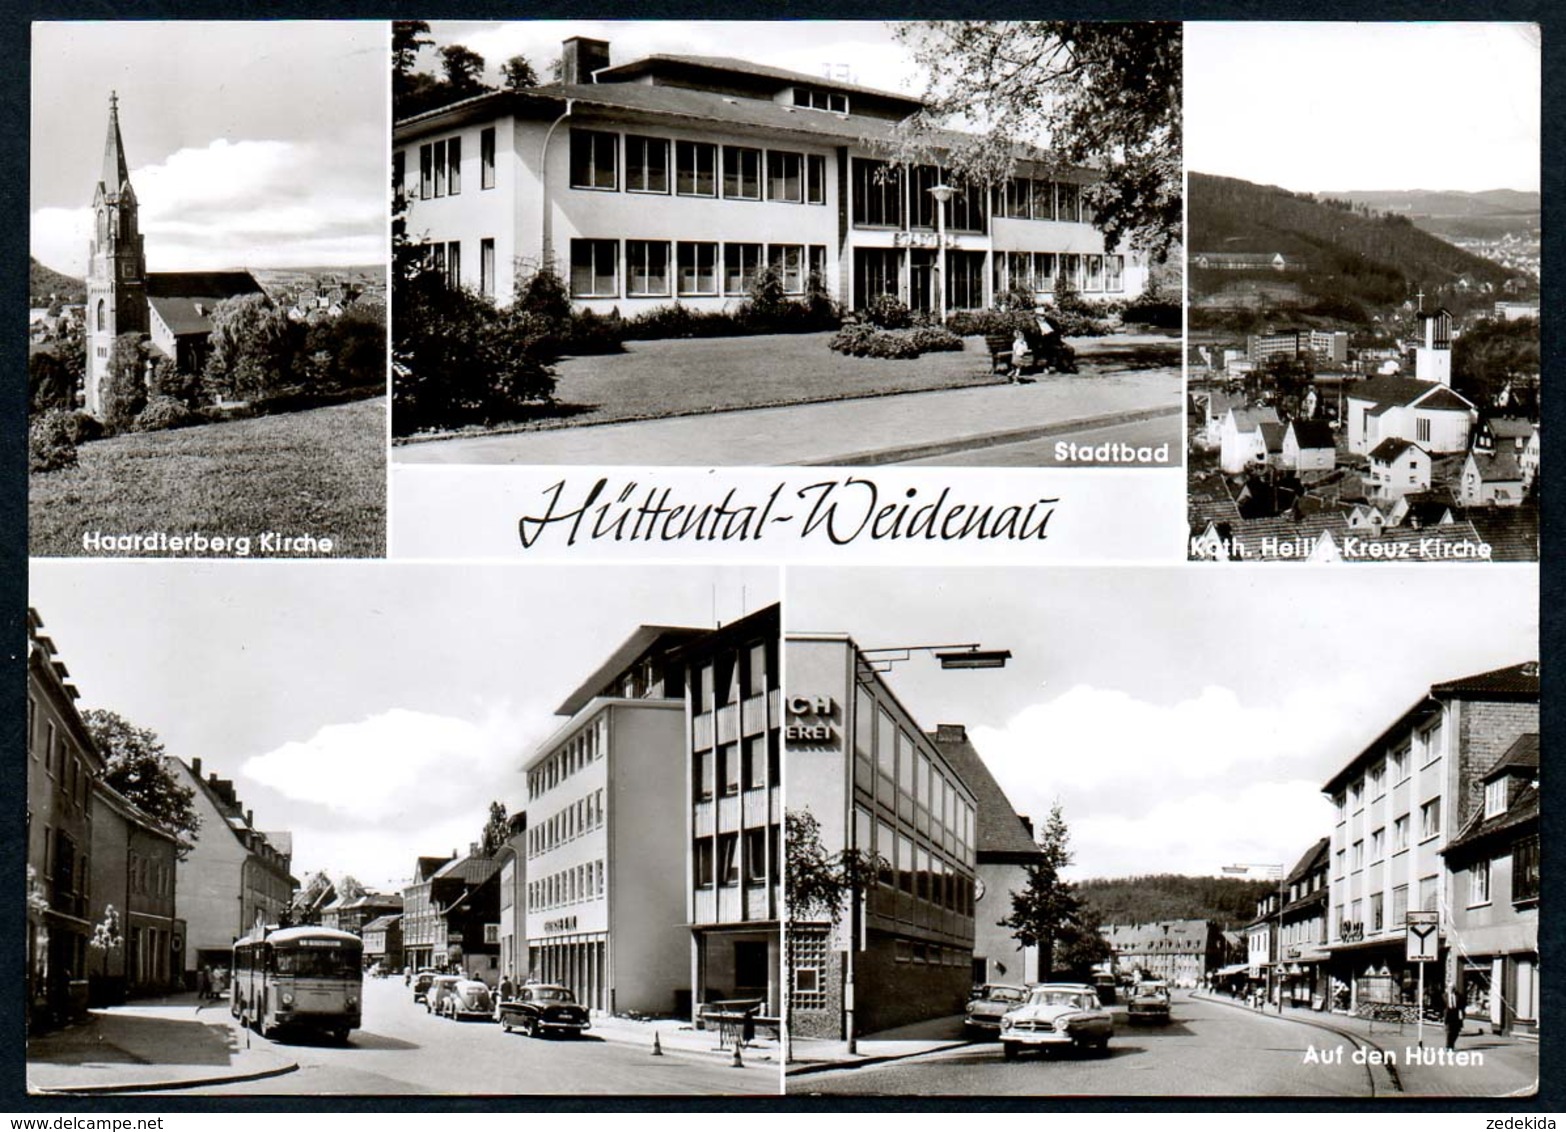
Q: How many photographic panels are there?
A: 5